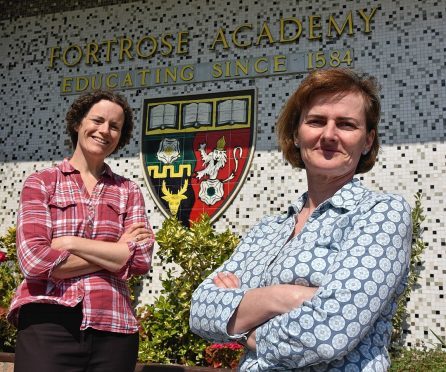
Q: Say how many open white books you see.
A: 3